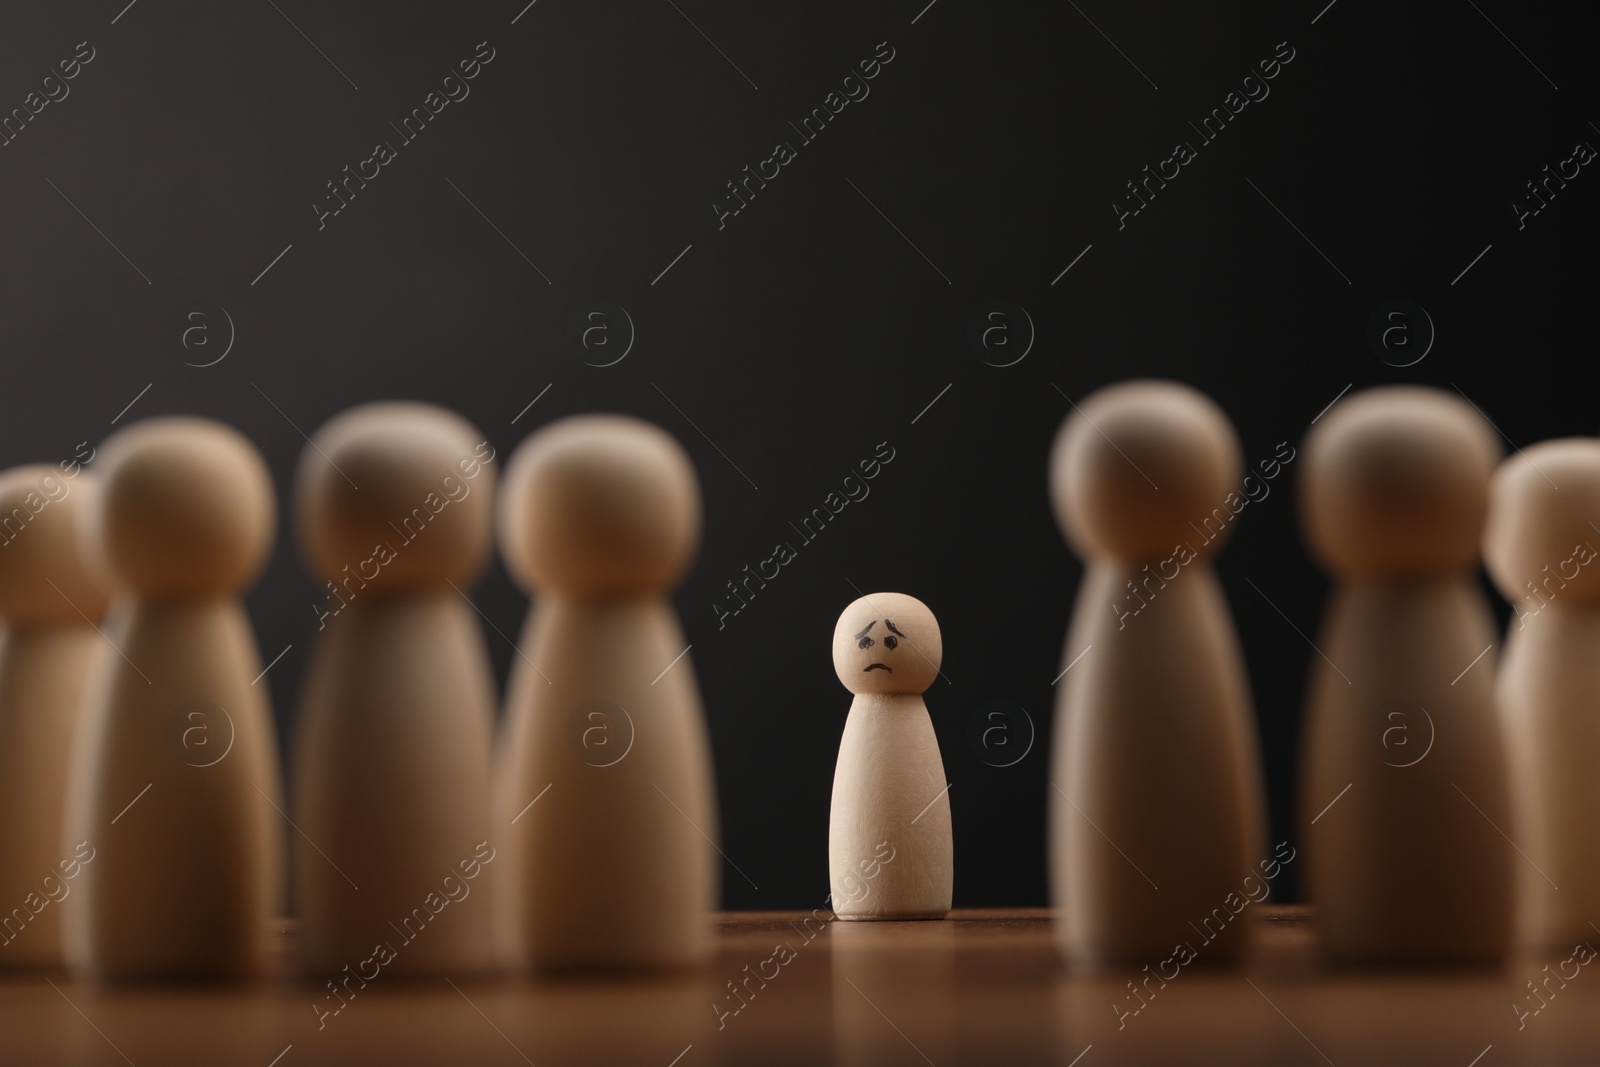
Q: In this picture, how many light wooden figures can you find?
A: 8